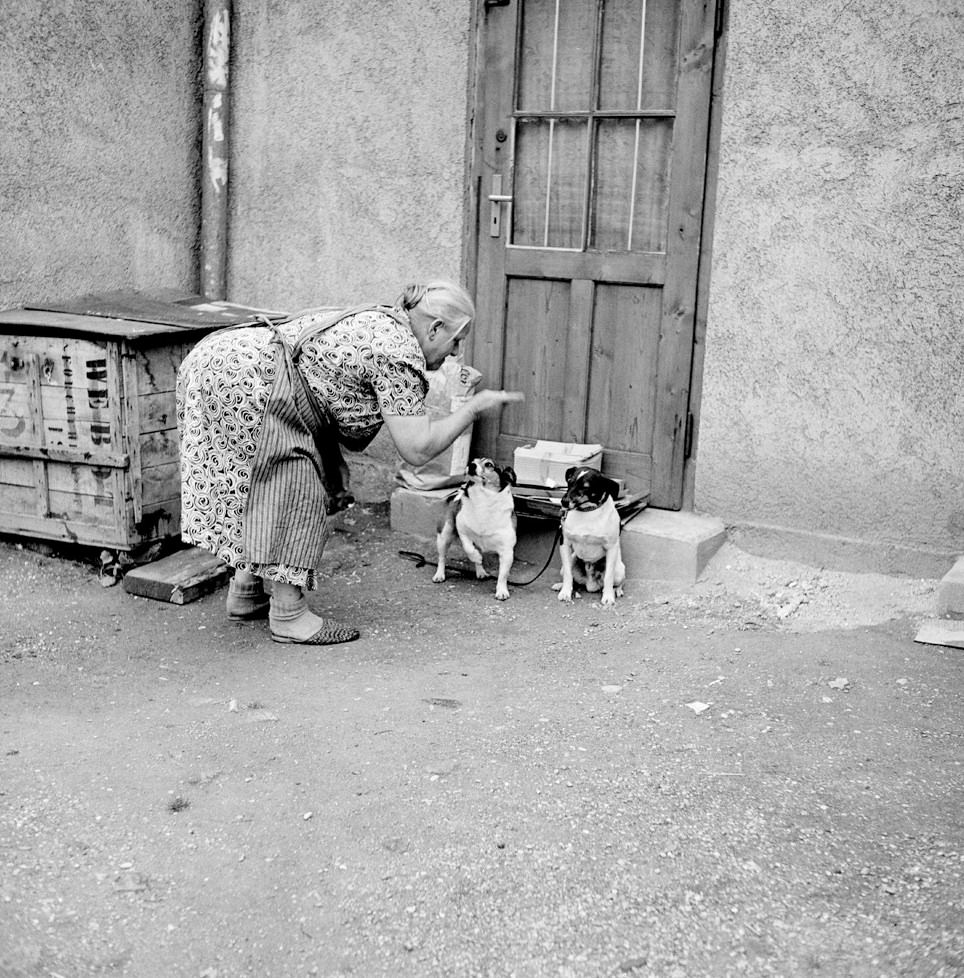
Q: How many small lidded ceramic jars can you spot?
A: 0